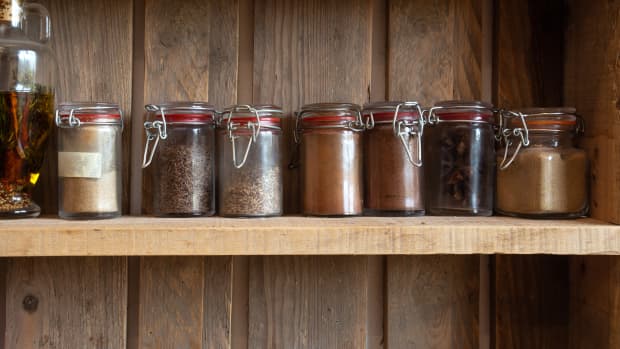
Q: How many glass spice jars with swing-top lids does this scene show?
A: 7